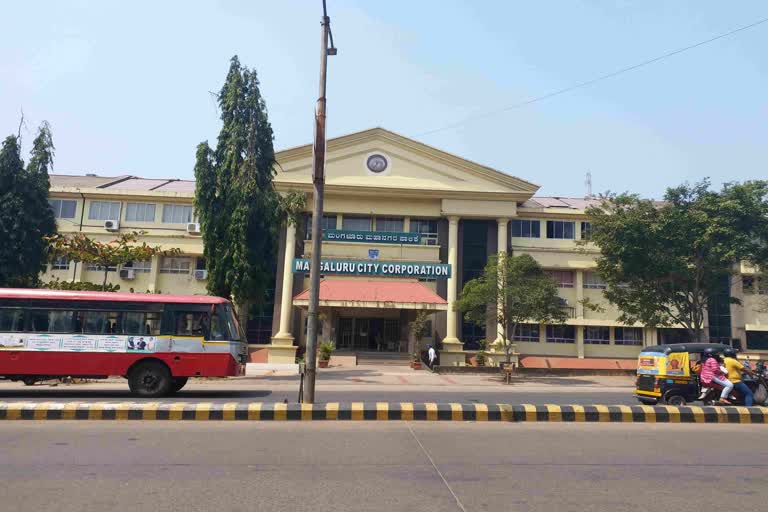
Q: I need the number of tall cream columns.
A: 3